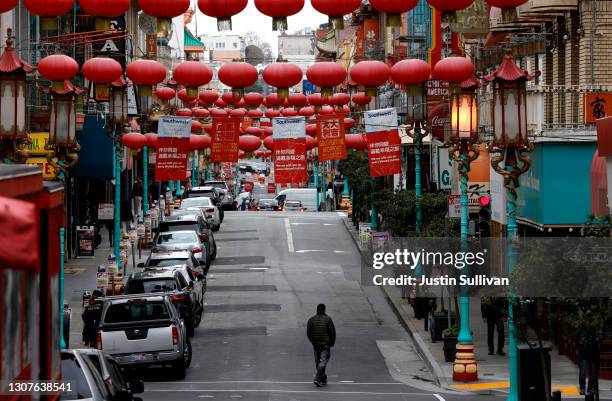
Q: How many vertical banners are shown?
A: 5